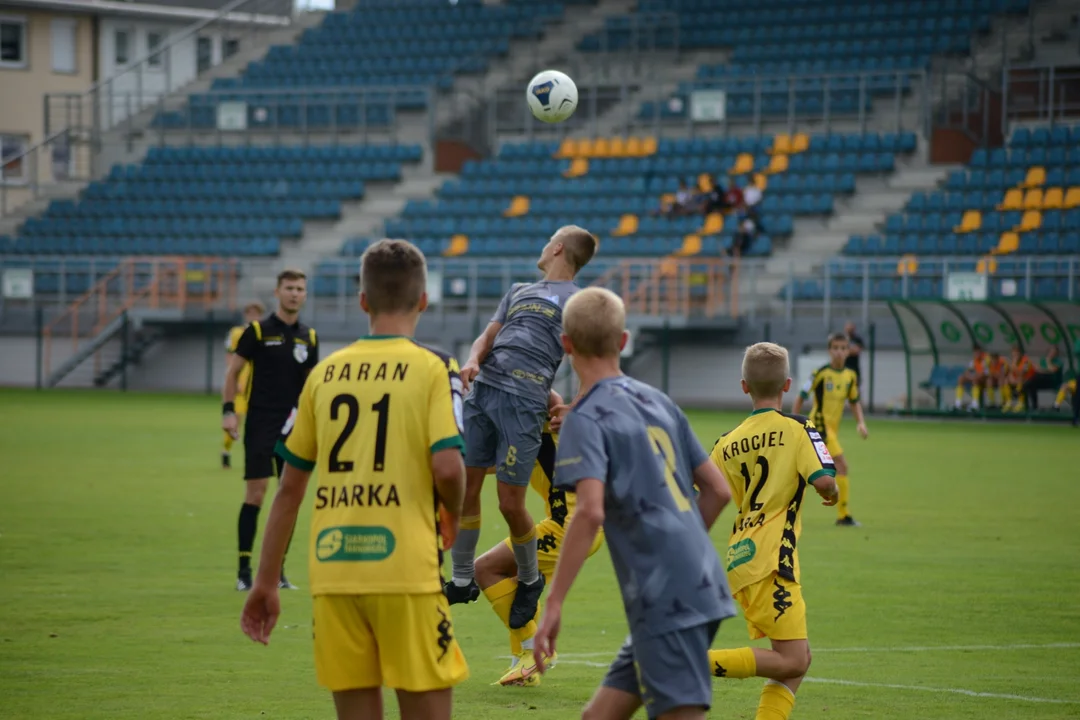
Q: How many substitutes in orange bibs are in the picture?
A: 3